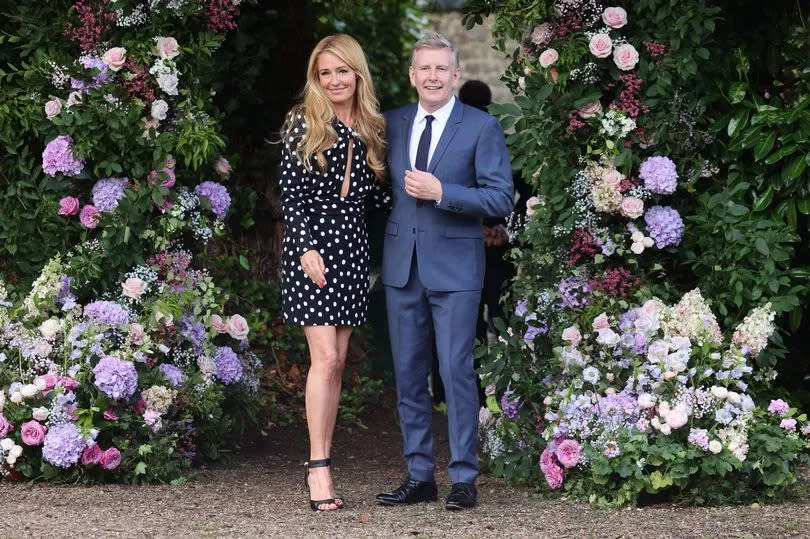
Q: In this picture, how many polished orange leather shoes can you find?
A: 0